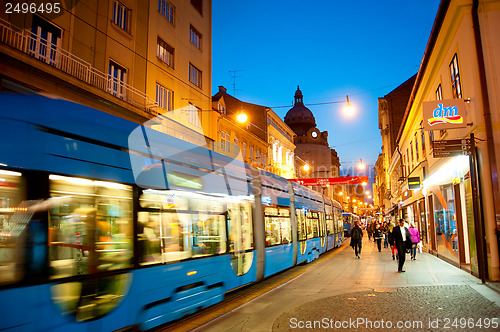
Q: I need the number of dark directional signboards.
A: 3